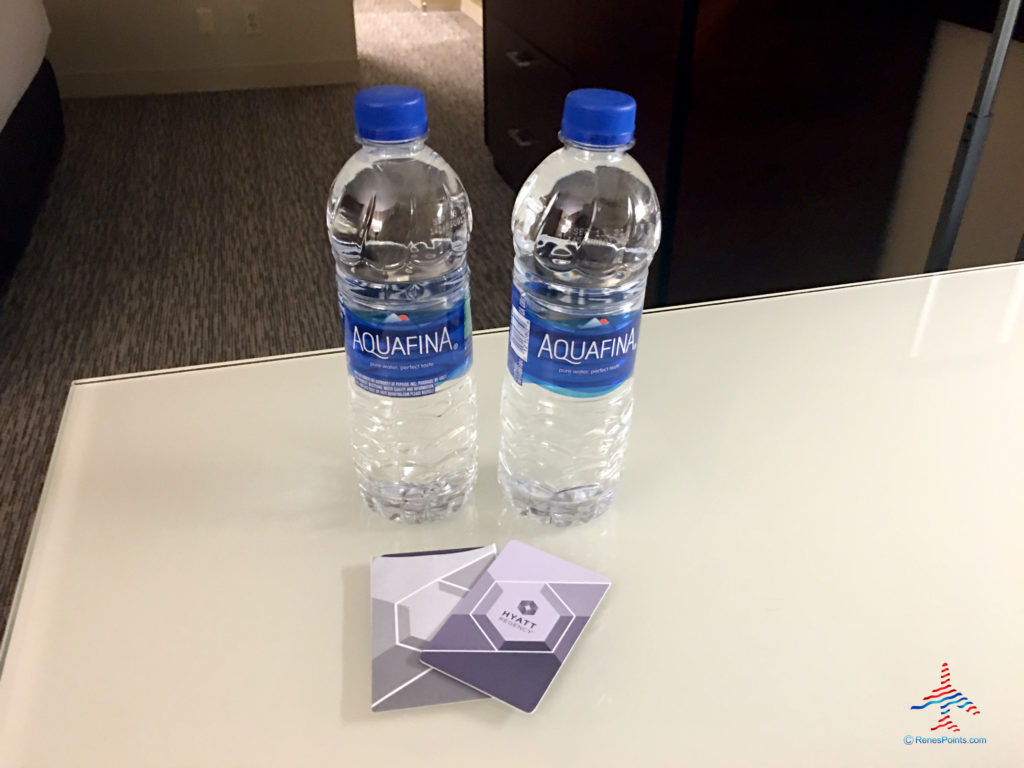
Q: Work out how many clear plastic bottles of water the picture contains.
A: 2